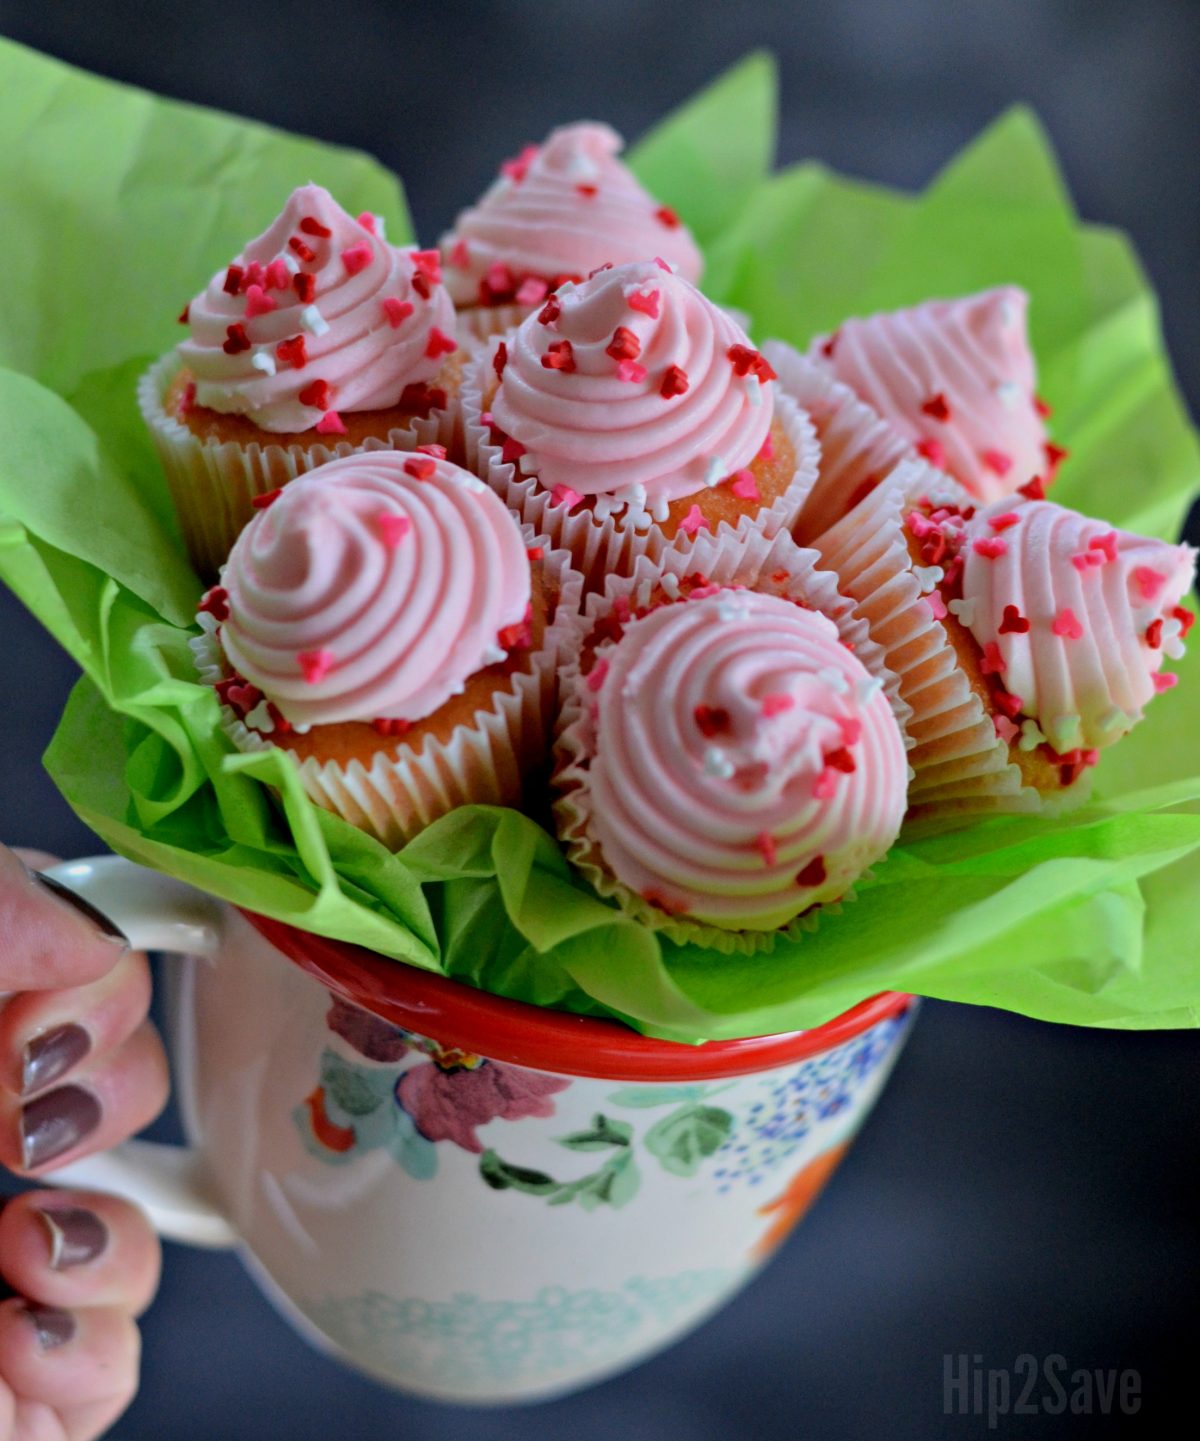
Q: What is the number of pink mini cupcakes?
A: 7